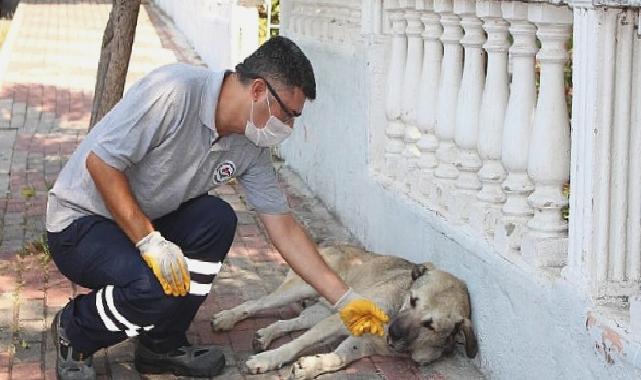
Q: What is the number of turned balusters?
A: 8